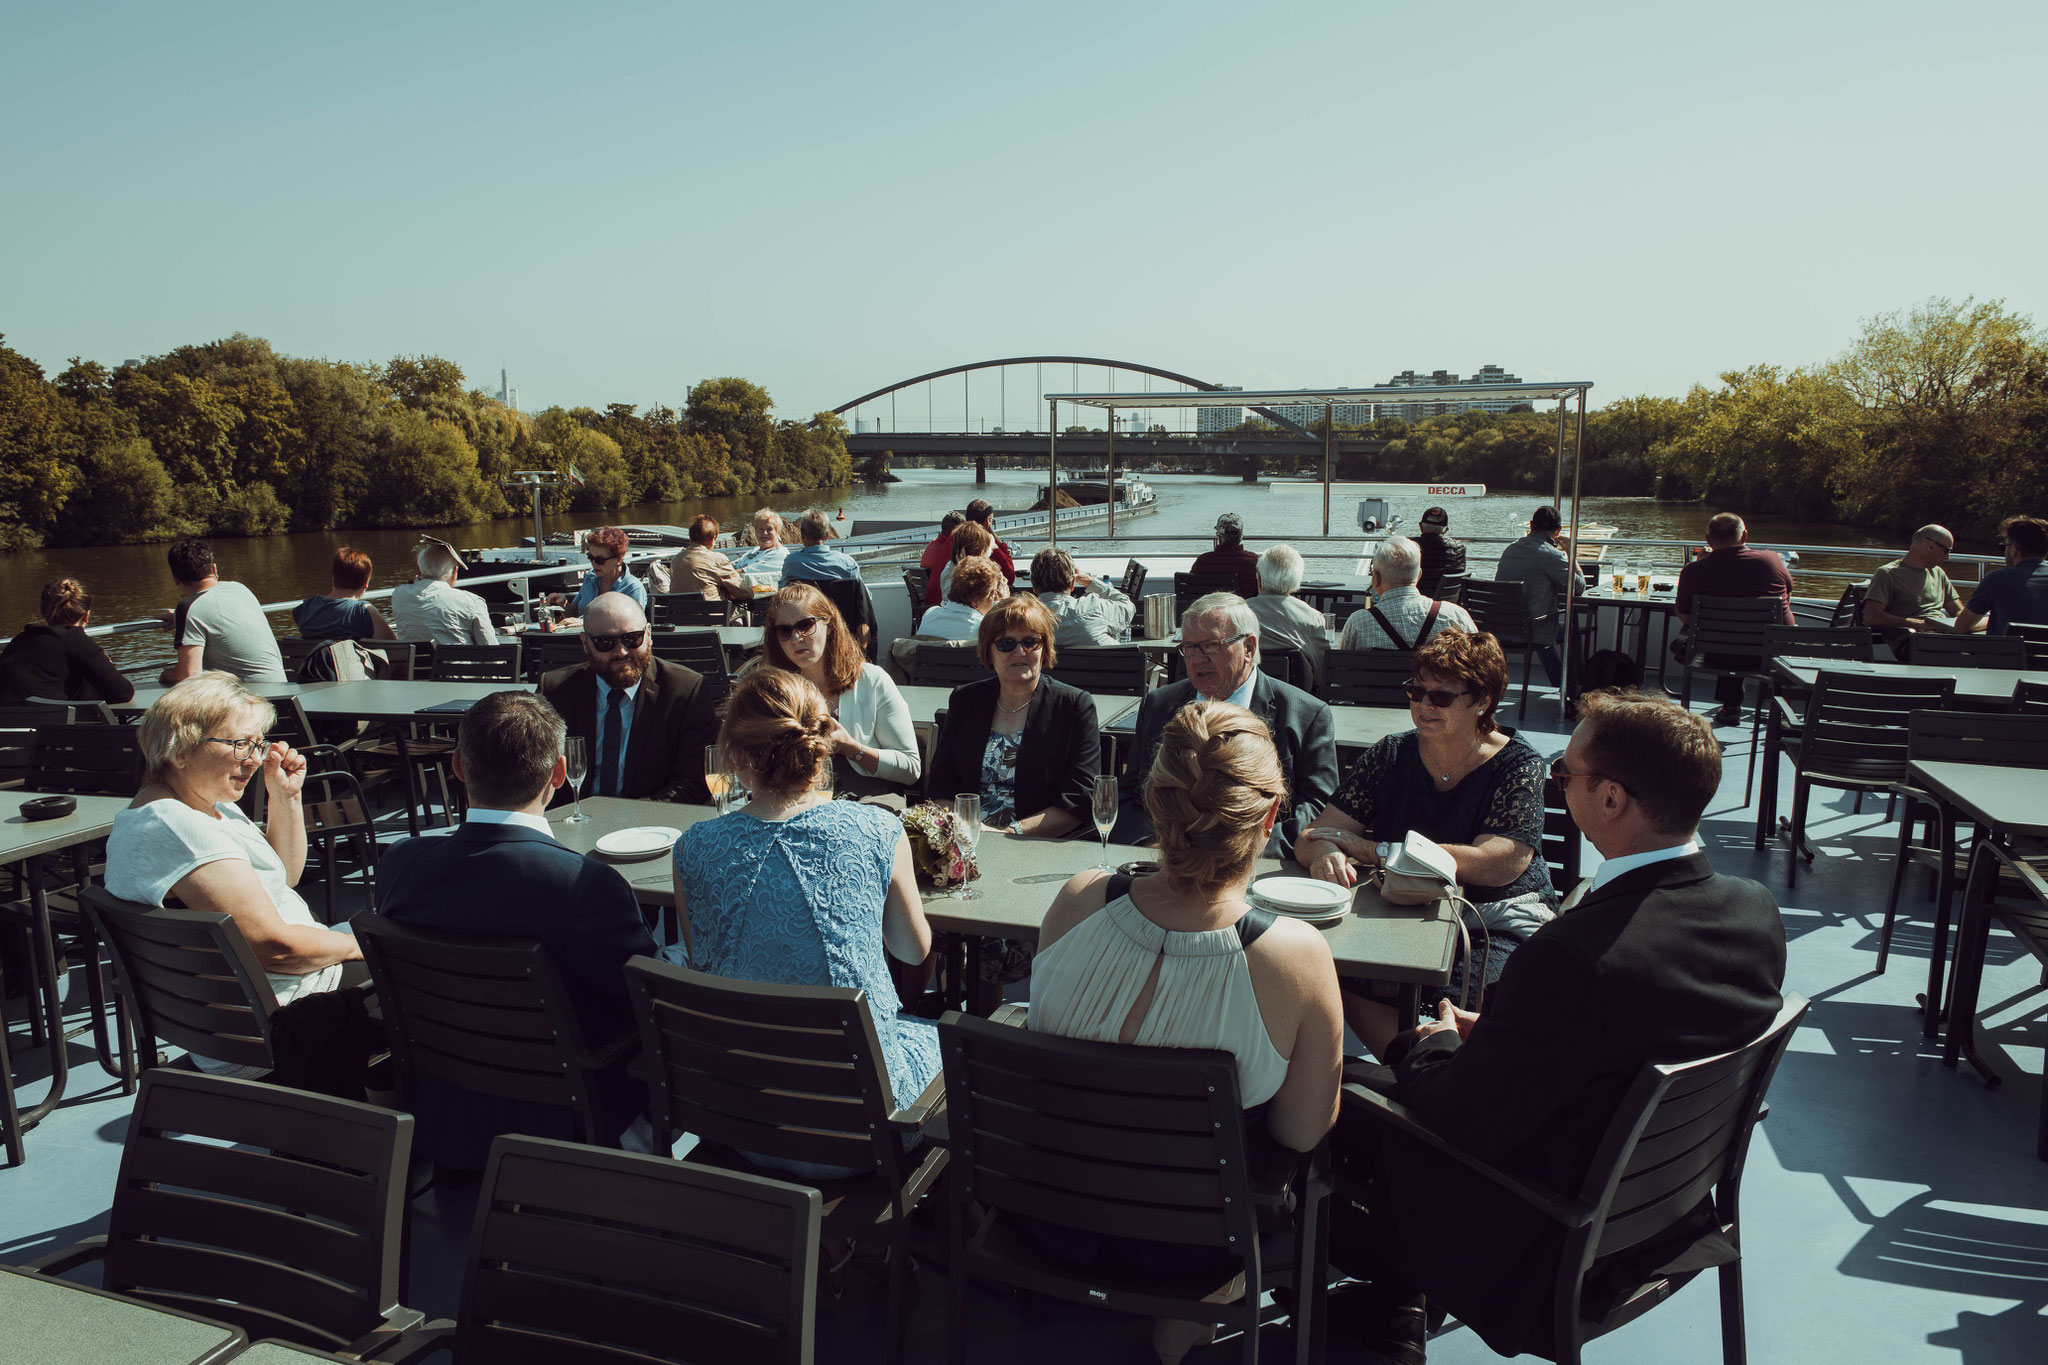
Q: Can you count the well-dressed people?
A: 10